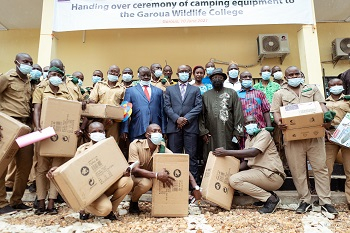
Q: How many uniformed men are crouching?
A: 3